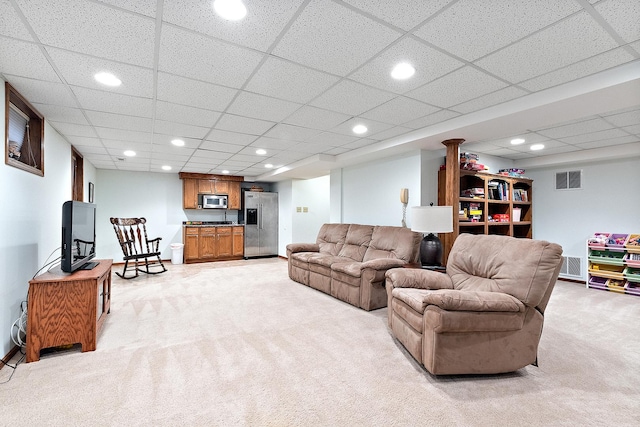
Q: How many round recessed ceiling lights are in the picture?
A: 12